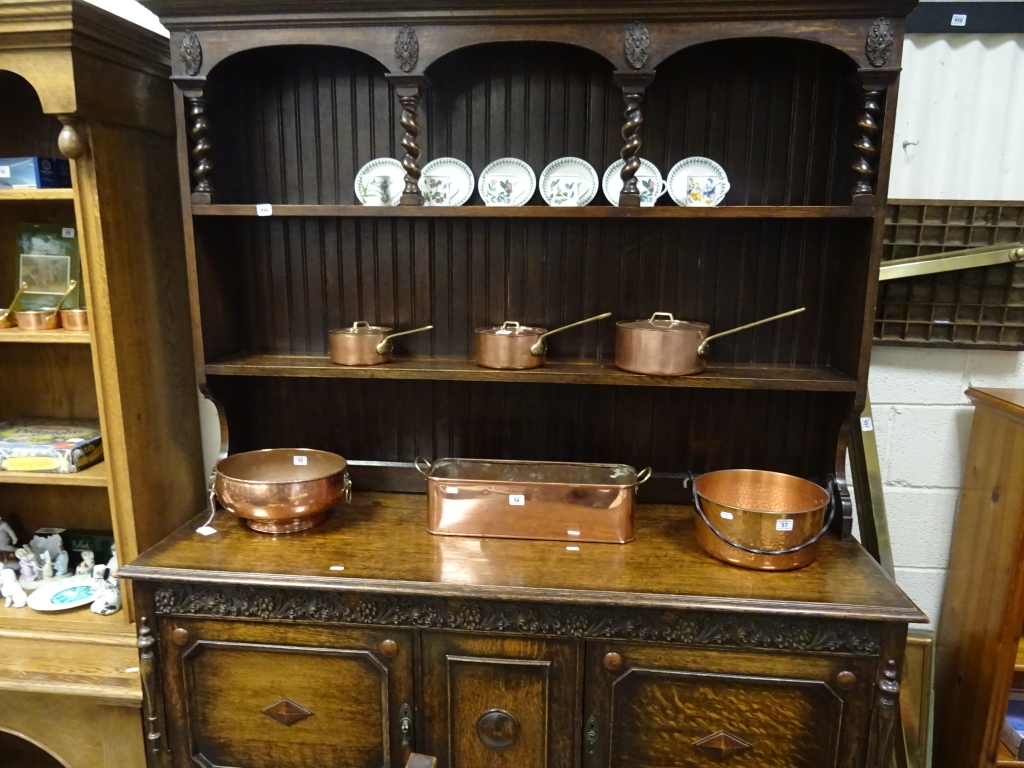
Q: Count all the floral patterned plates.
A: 6